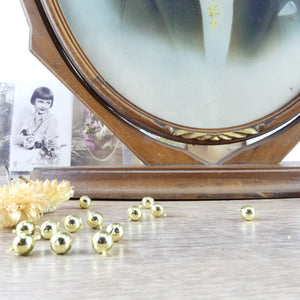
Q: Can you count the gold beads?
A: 13